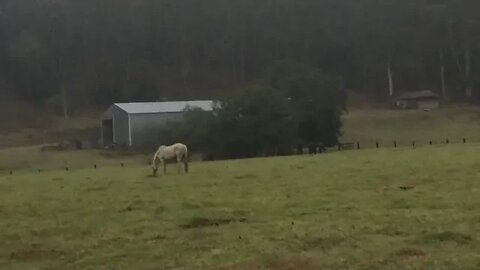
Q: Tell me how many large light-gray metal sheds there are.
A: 1